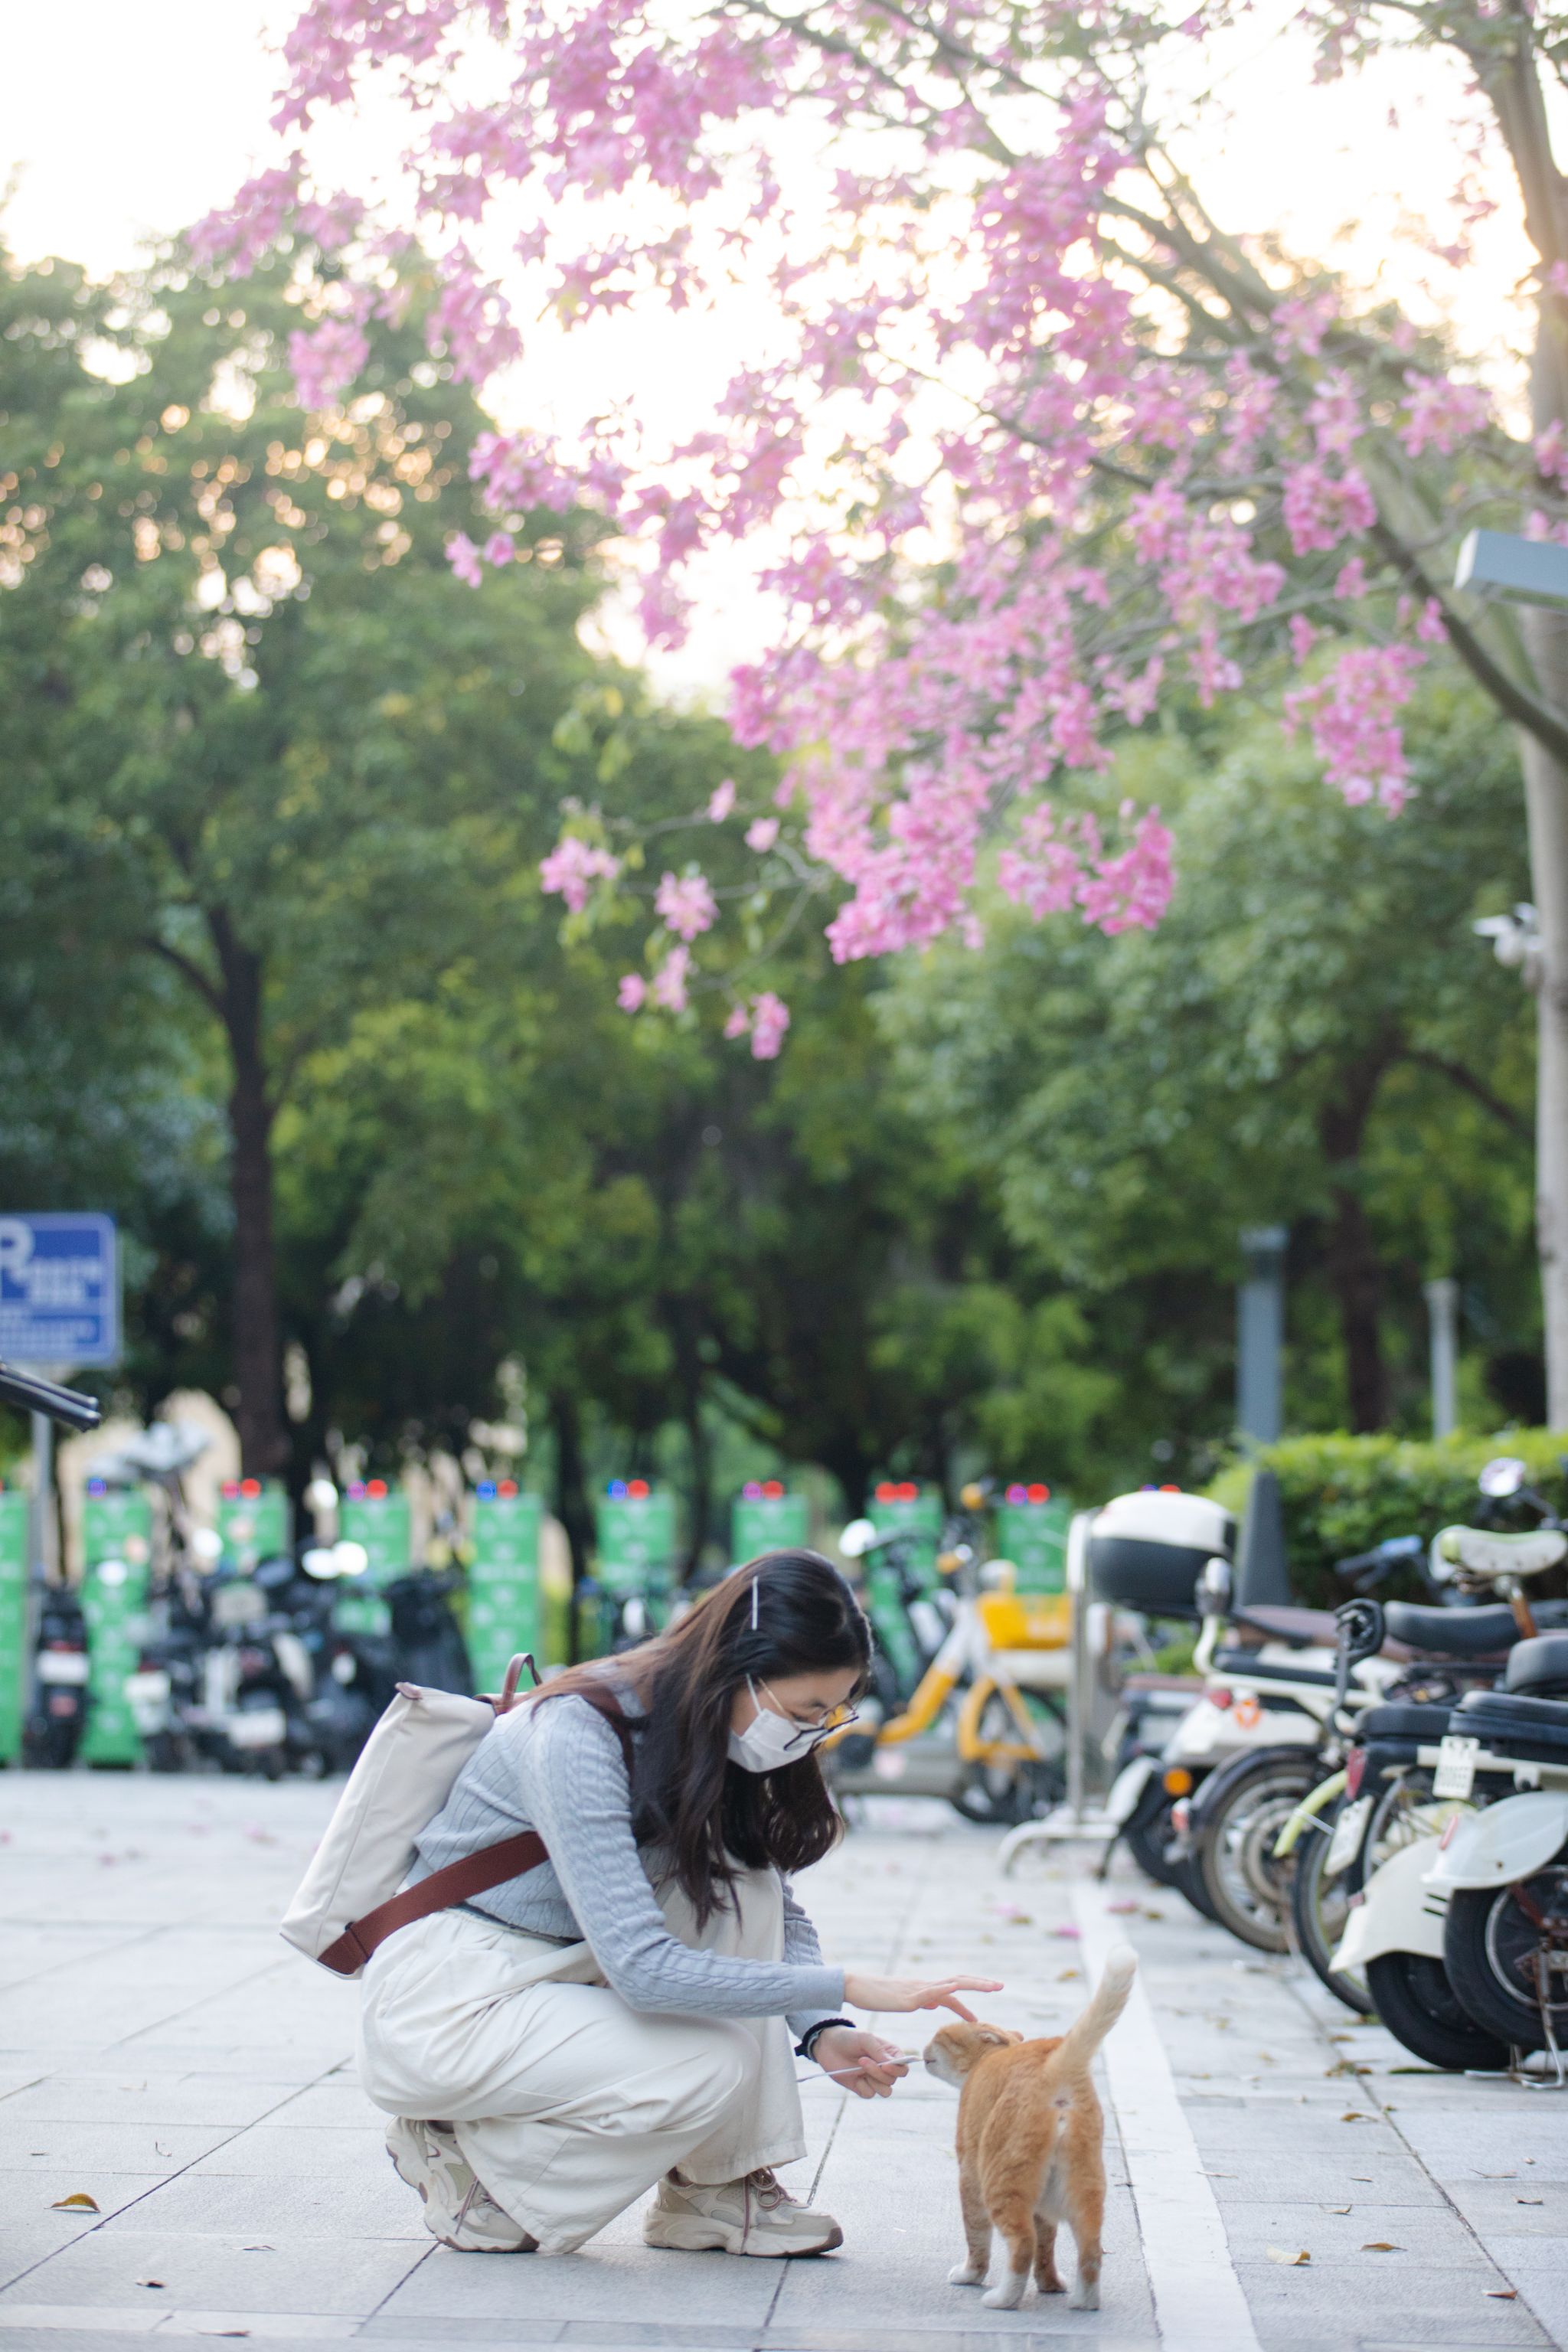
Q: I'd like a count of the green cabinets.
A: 9